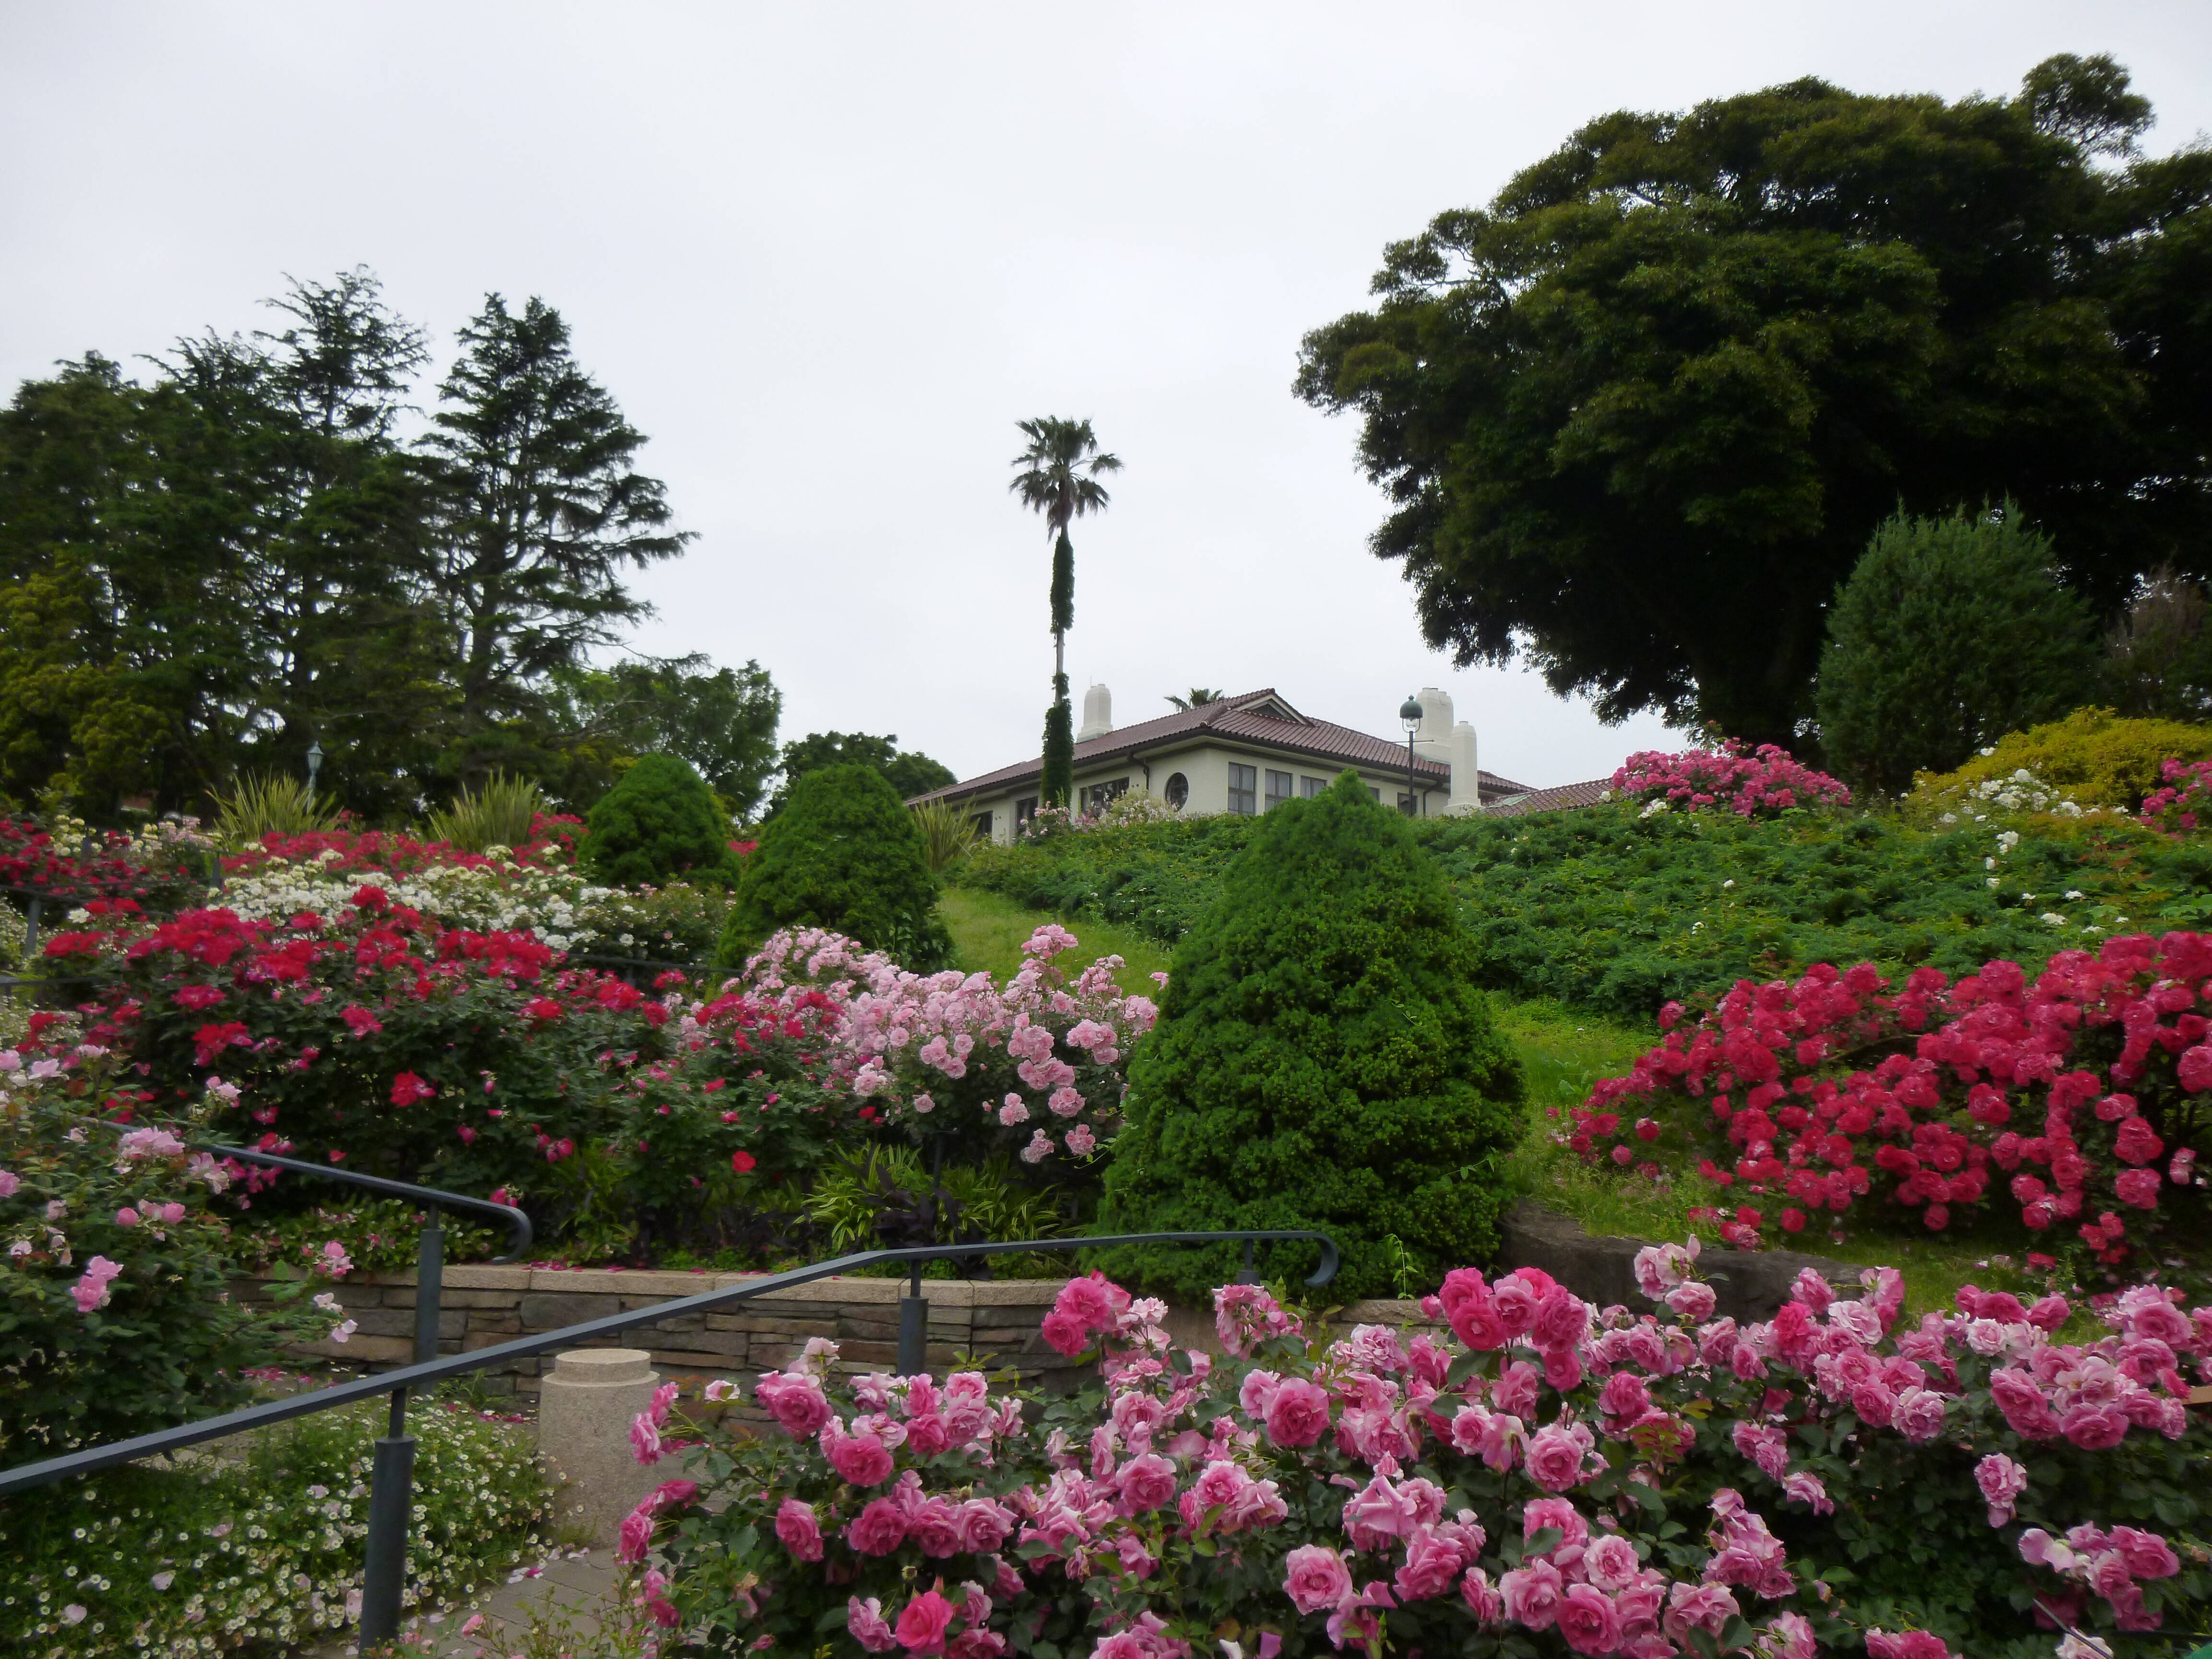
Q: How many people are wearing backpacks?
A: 0